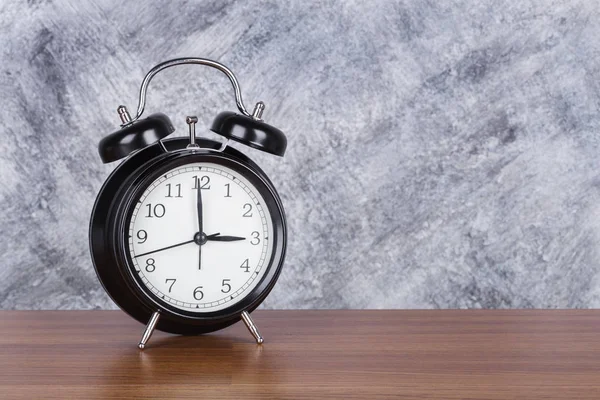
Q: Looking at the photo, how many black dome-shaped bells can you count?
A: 2